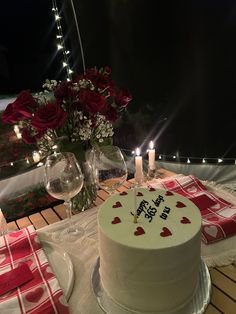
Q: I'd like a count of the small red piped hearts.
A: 10